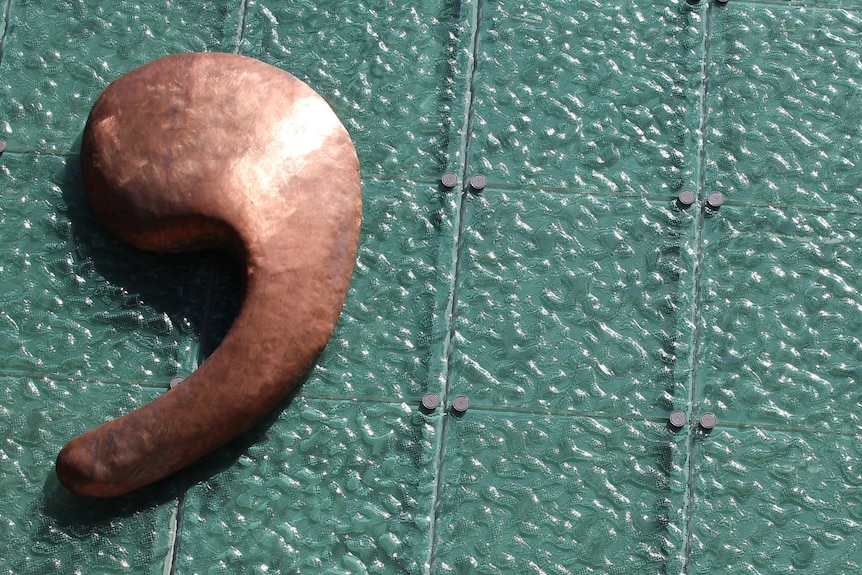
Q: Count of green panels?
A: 12